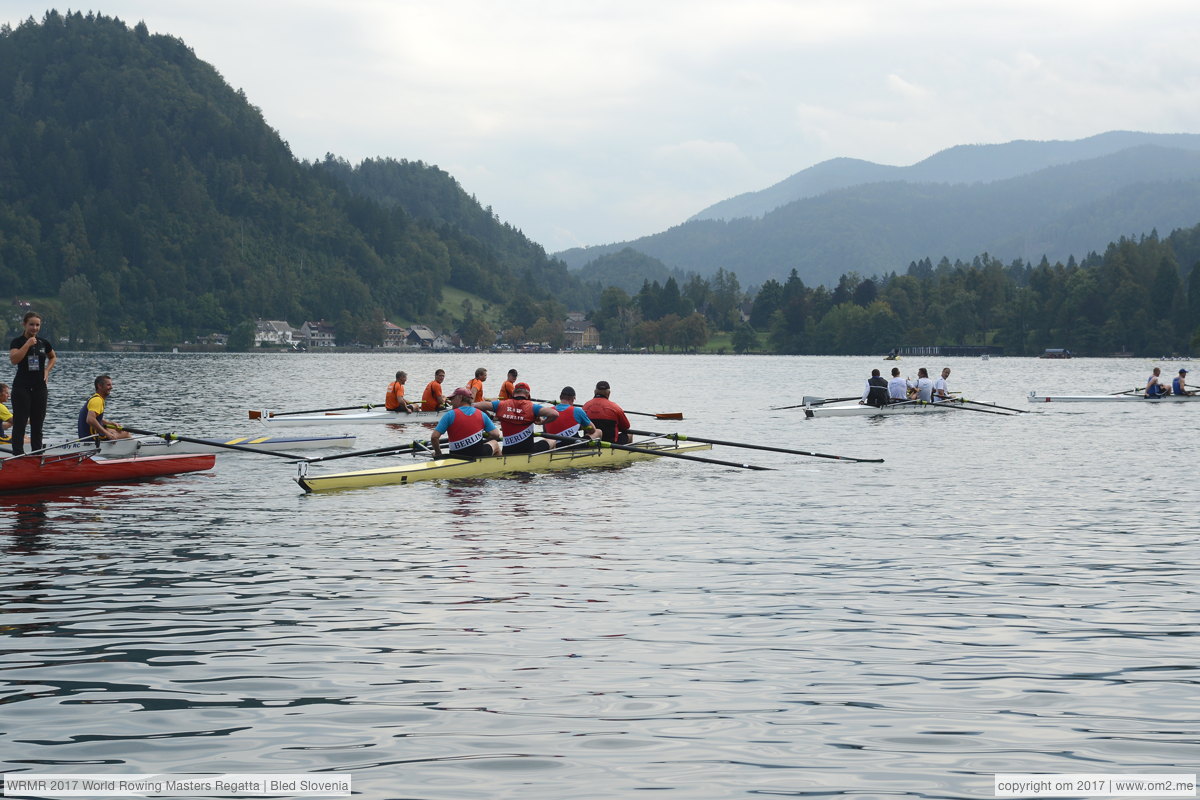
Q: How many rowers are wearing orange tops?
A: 4